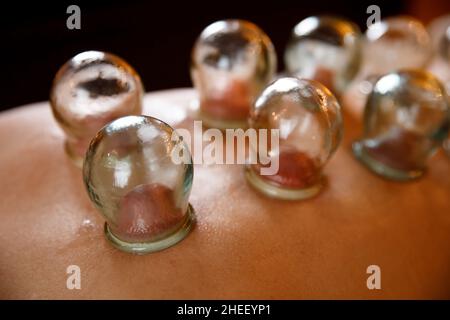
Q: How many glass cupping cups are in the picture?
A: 8